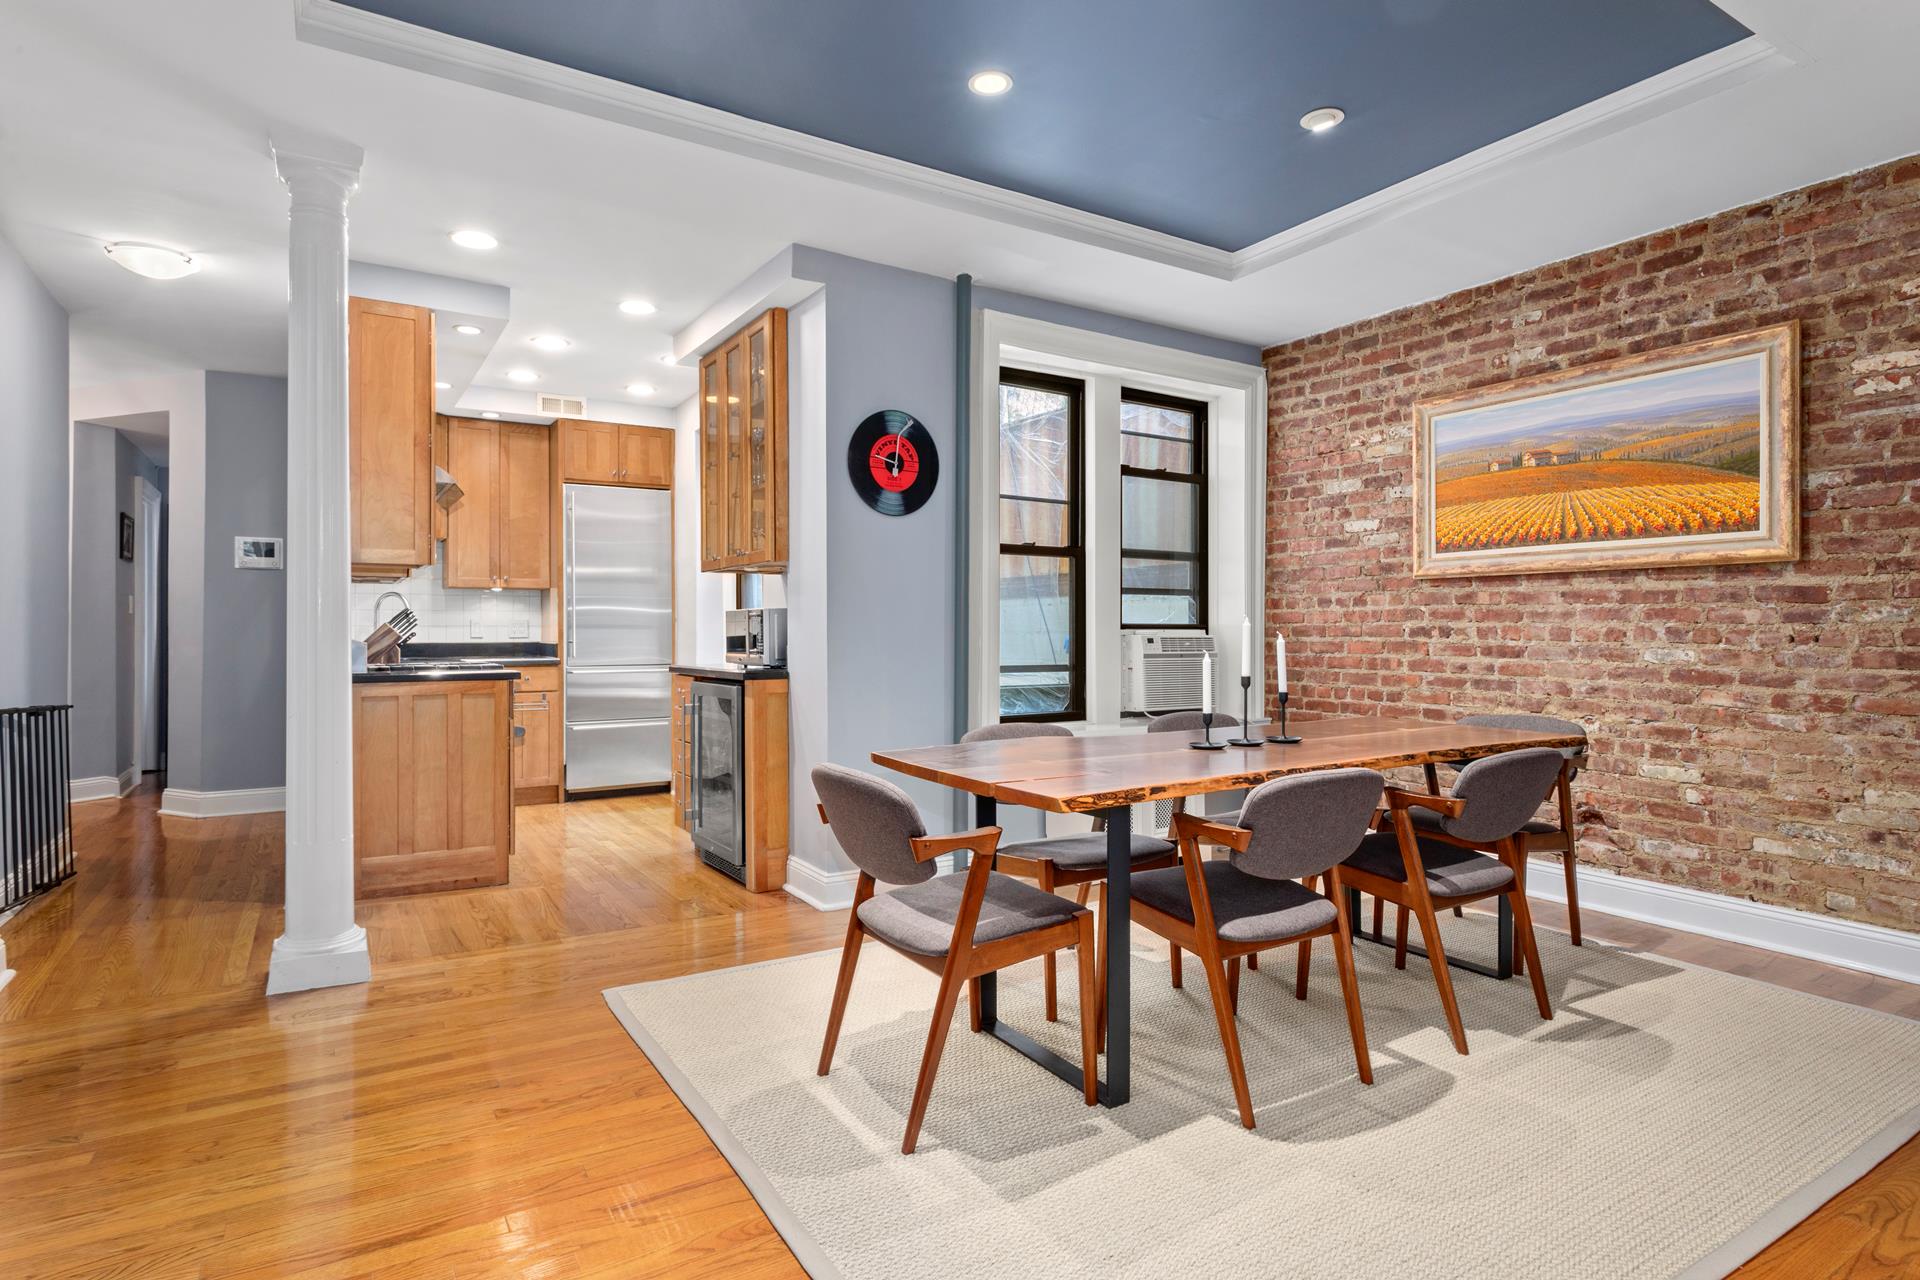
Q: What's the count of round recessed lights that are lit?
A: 11